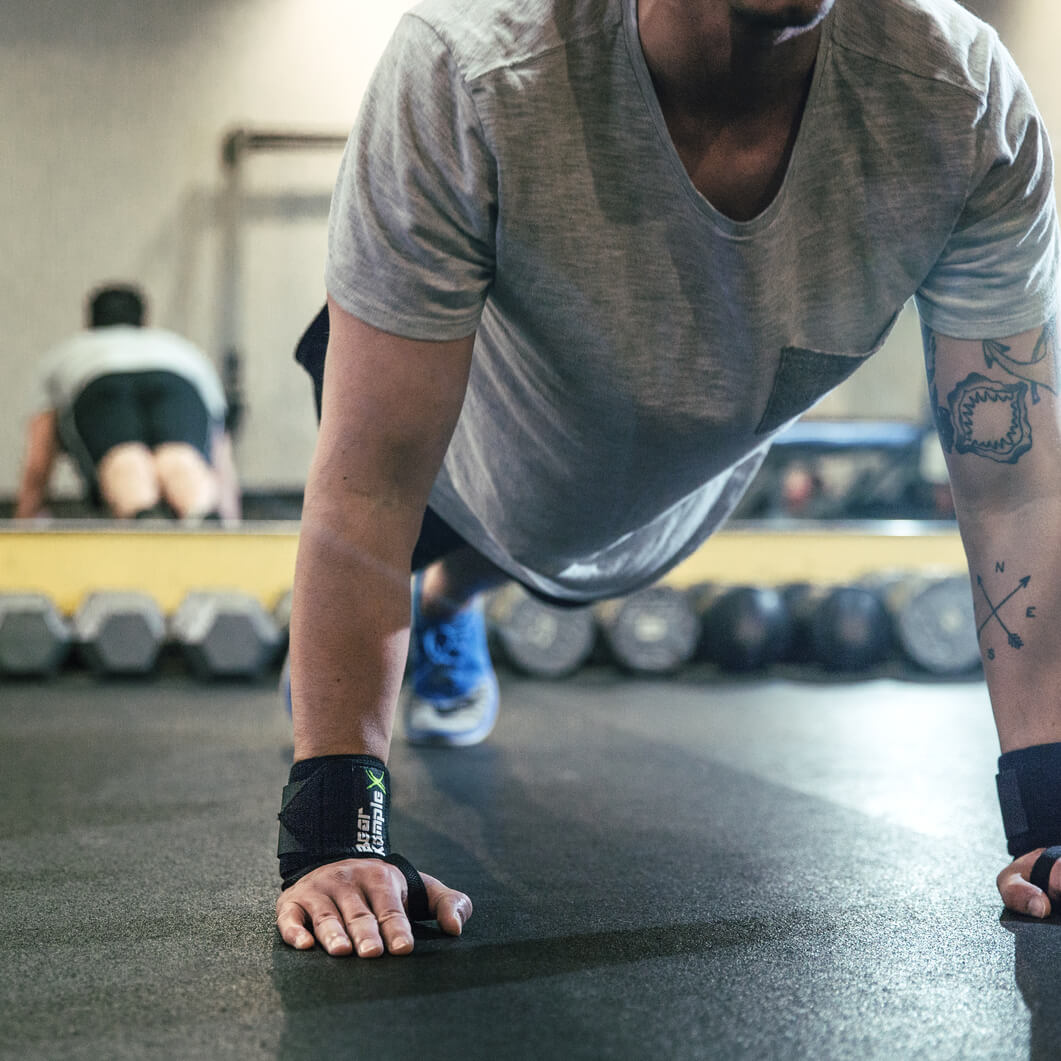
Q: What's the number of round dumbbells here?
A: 5